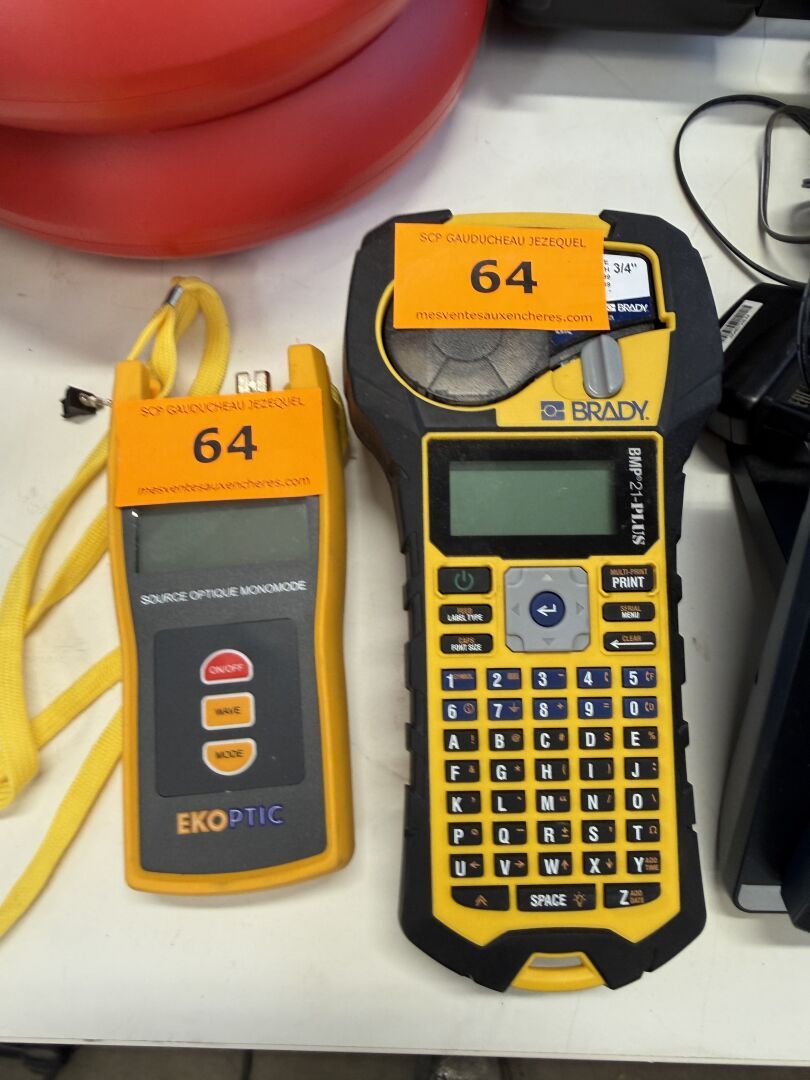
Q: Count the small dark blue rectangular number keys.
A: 10